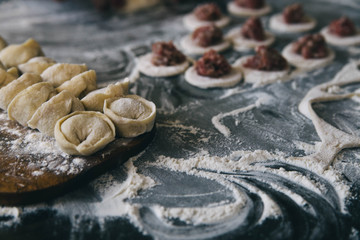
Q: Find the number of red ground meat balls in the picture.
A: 10